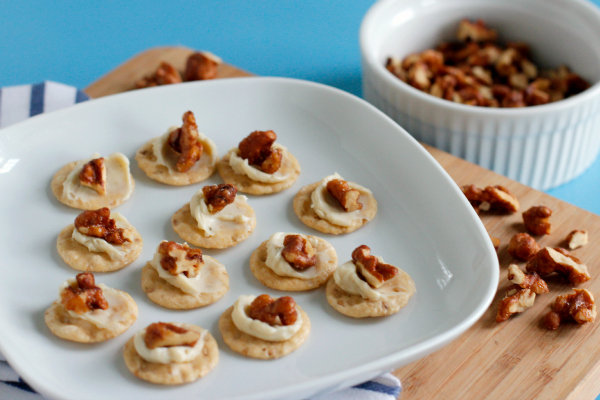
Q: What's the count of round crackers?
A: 12